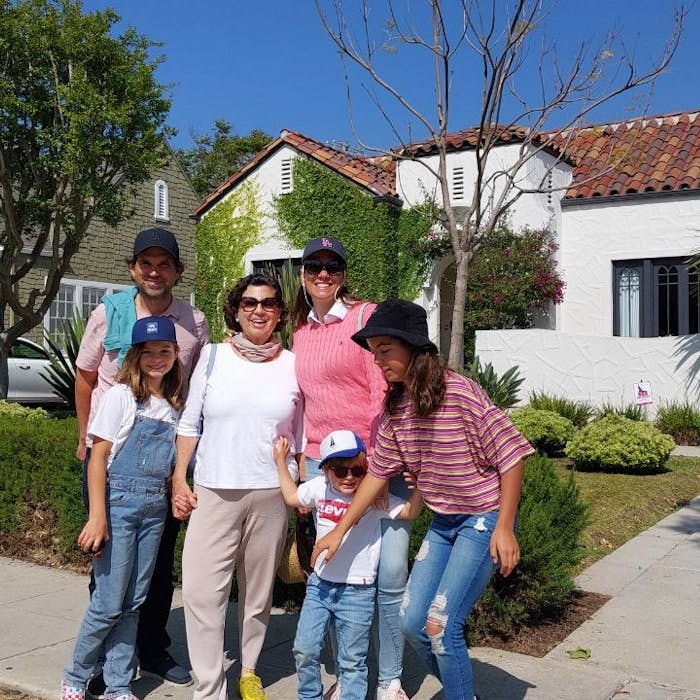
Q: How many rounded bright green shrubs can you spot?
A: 2